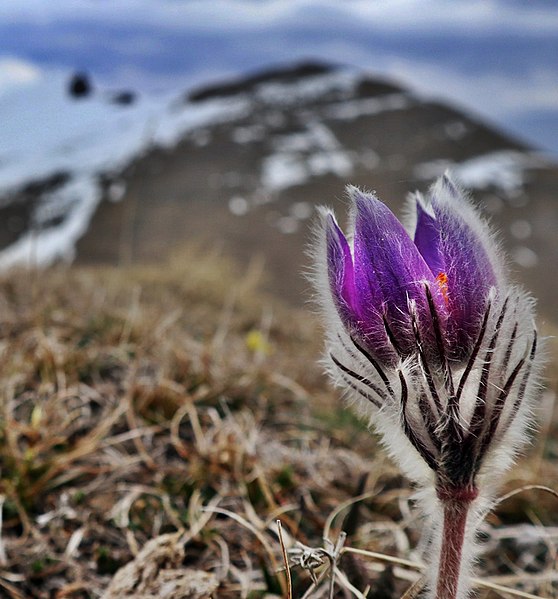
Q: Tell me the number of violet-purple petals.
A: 4